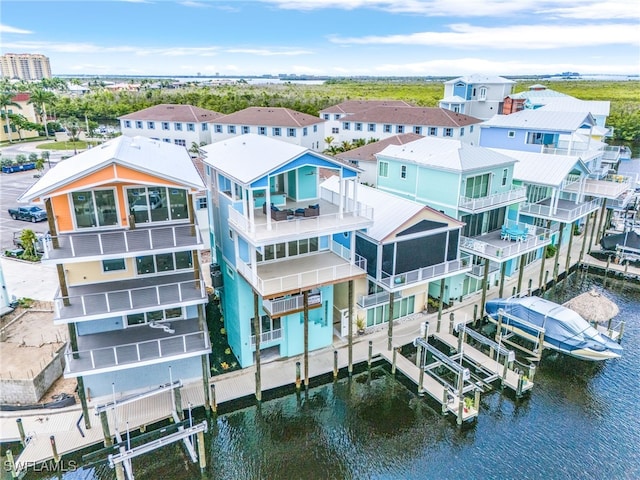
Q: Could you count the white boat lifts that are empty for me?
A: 2